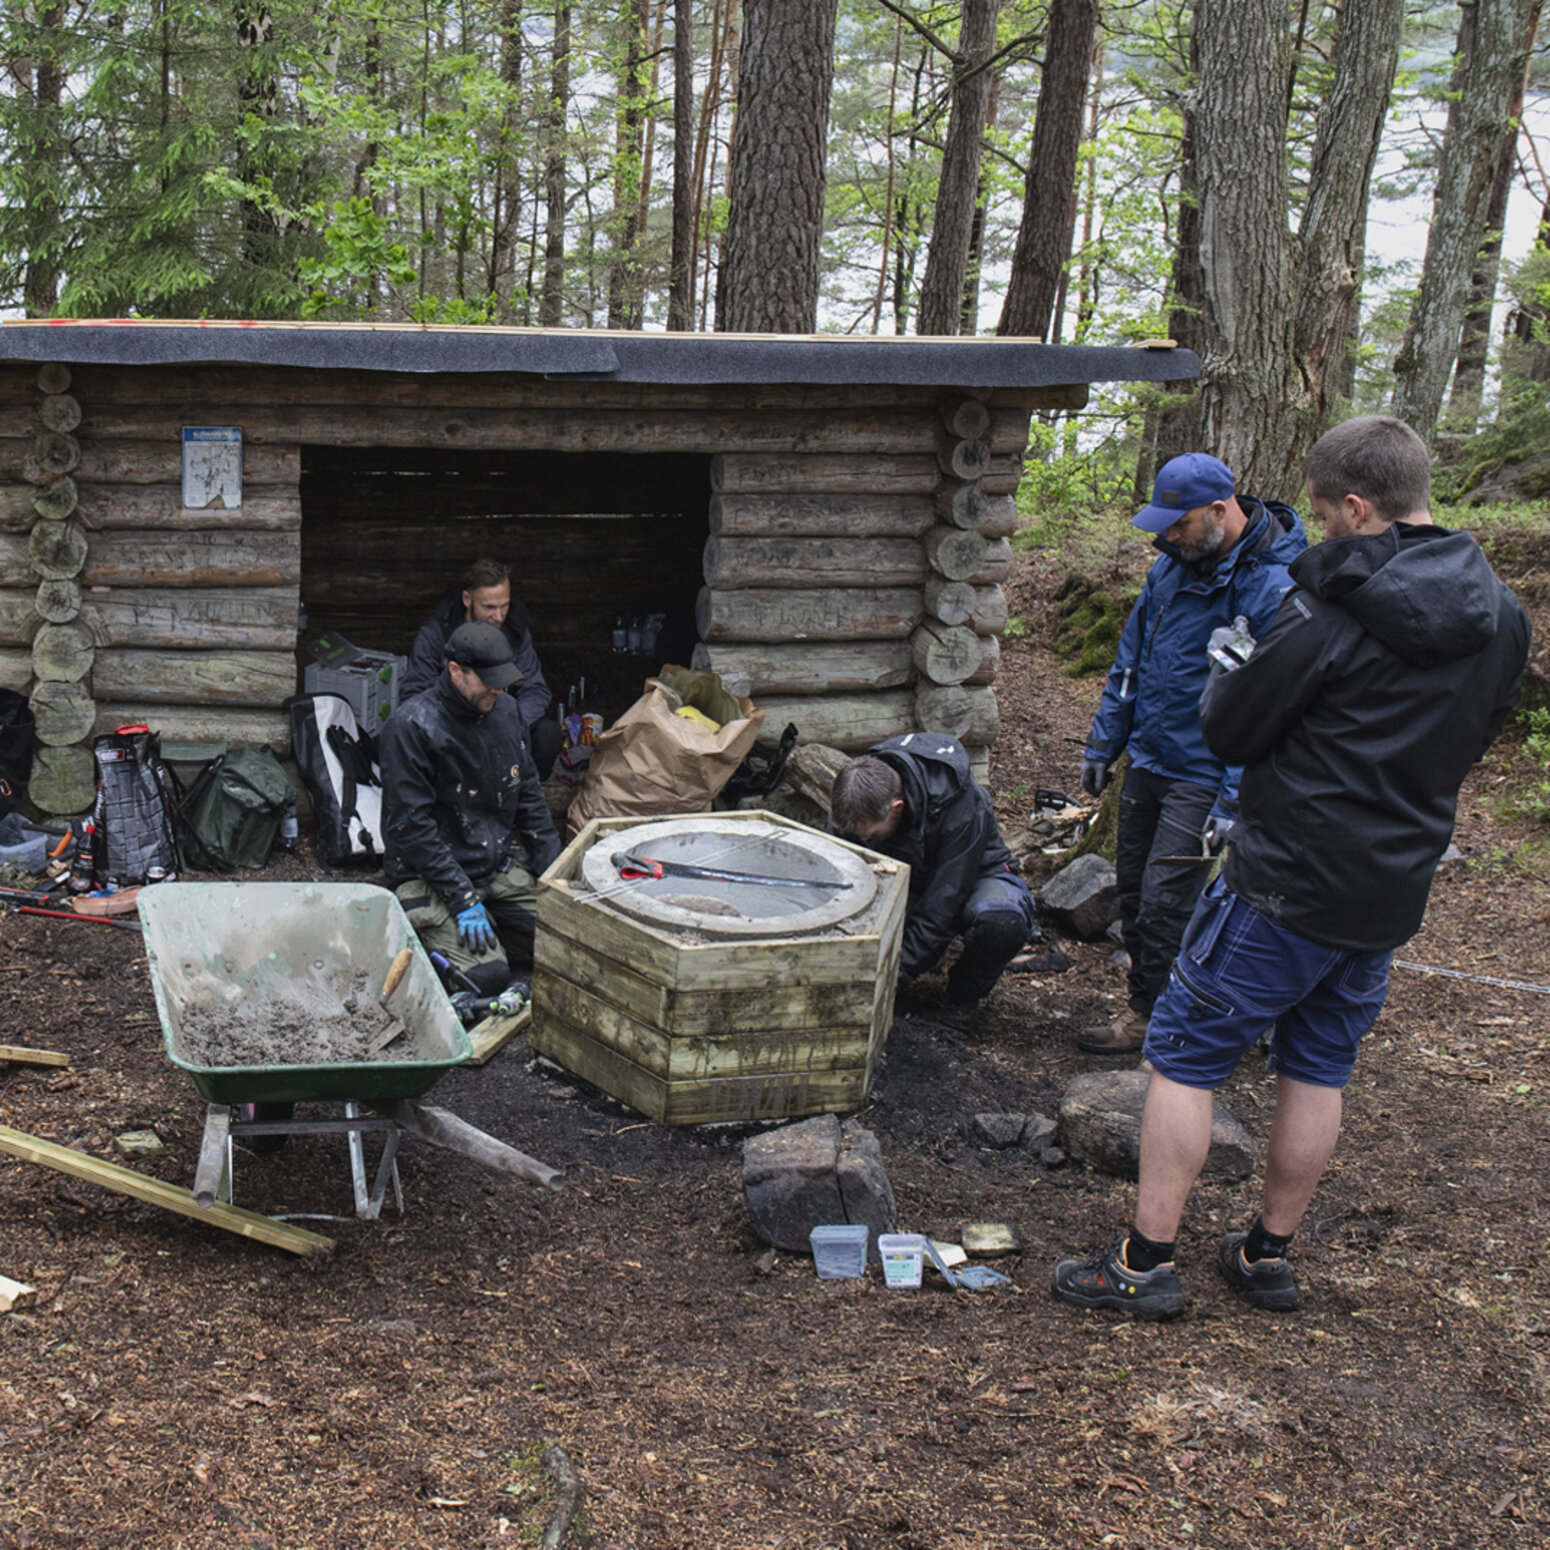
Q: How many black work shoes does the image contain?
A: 2